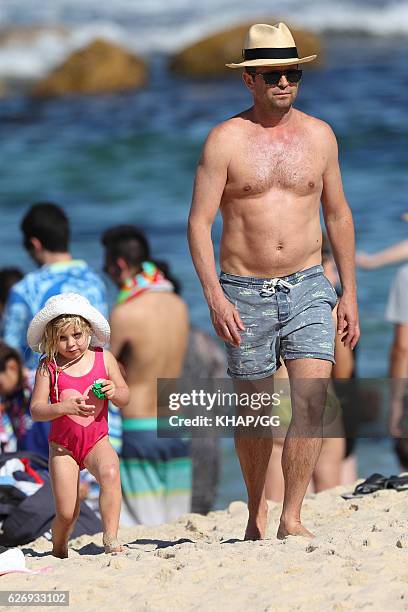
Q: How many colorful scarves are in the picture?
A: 1